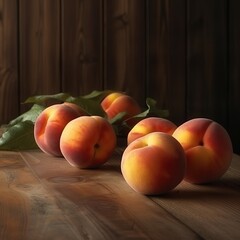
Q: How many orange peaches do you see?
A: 6